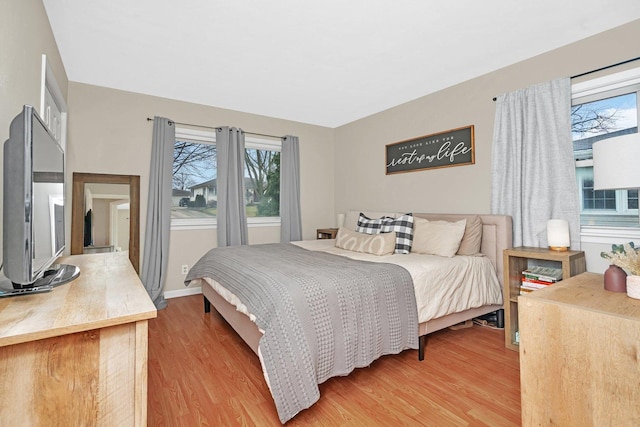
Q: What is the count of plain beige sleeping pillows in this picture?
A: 2